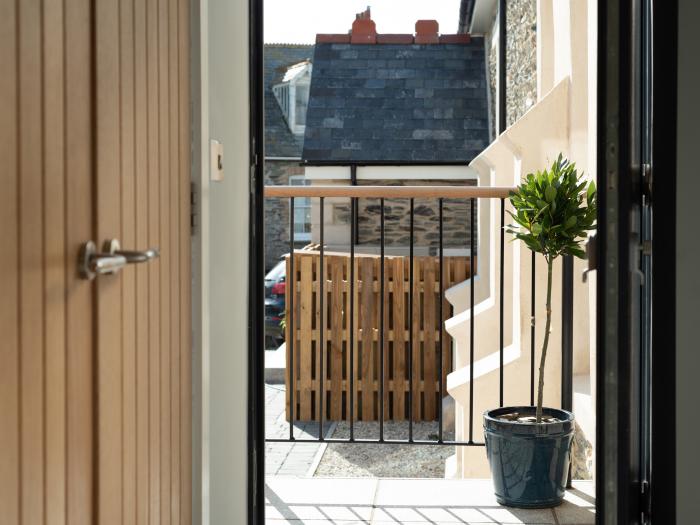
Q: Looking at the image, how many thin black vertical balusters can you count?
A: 9